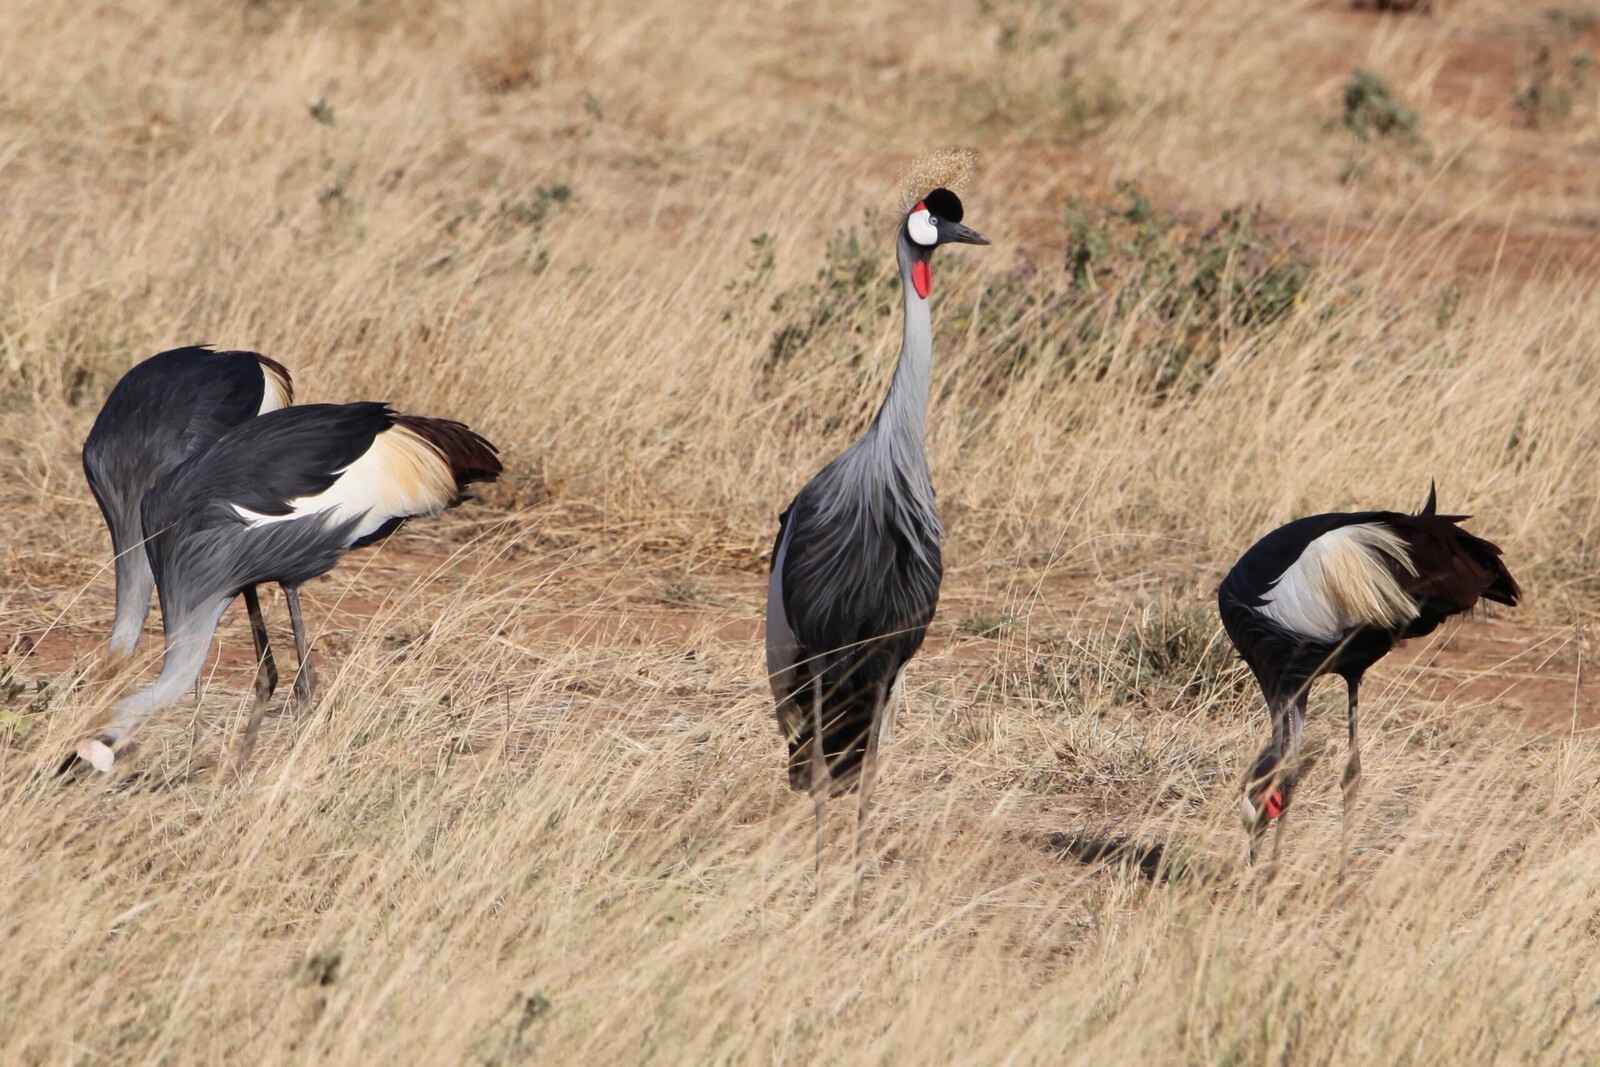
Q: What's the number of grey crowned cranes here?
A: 4